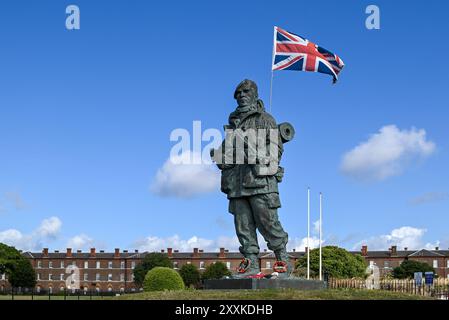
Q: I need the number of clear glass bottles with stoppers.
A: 0